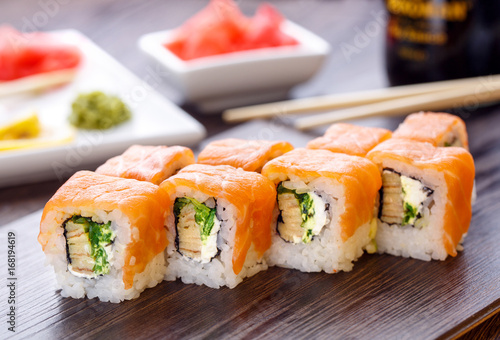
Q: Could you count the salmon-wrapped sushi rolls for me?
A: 8